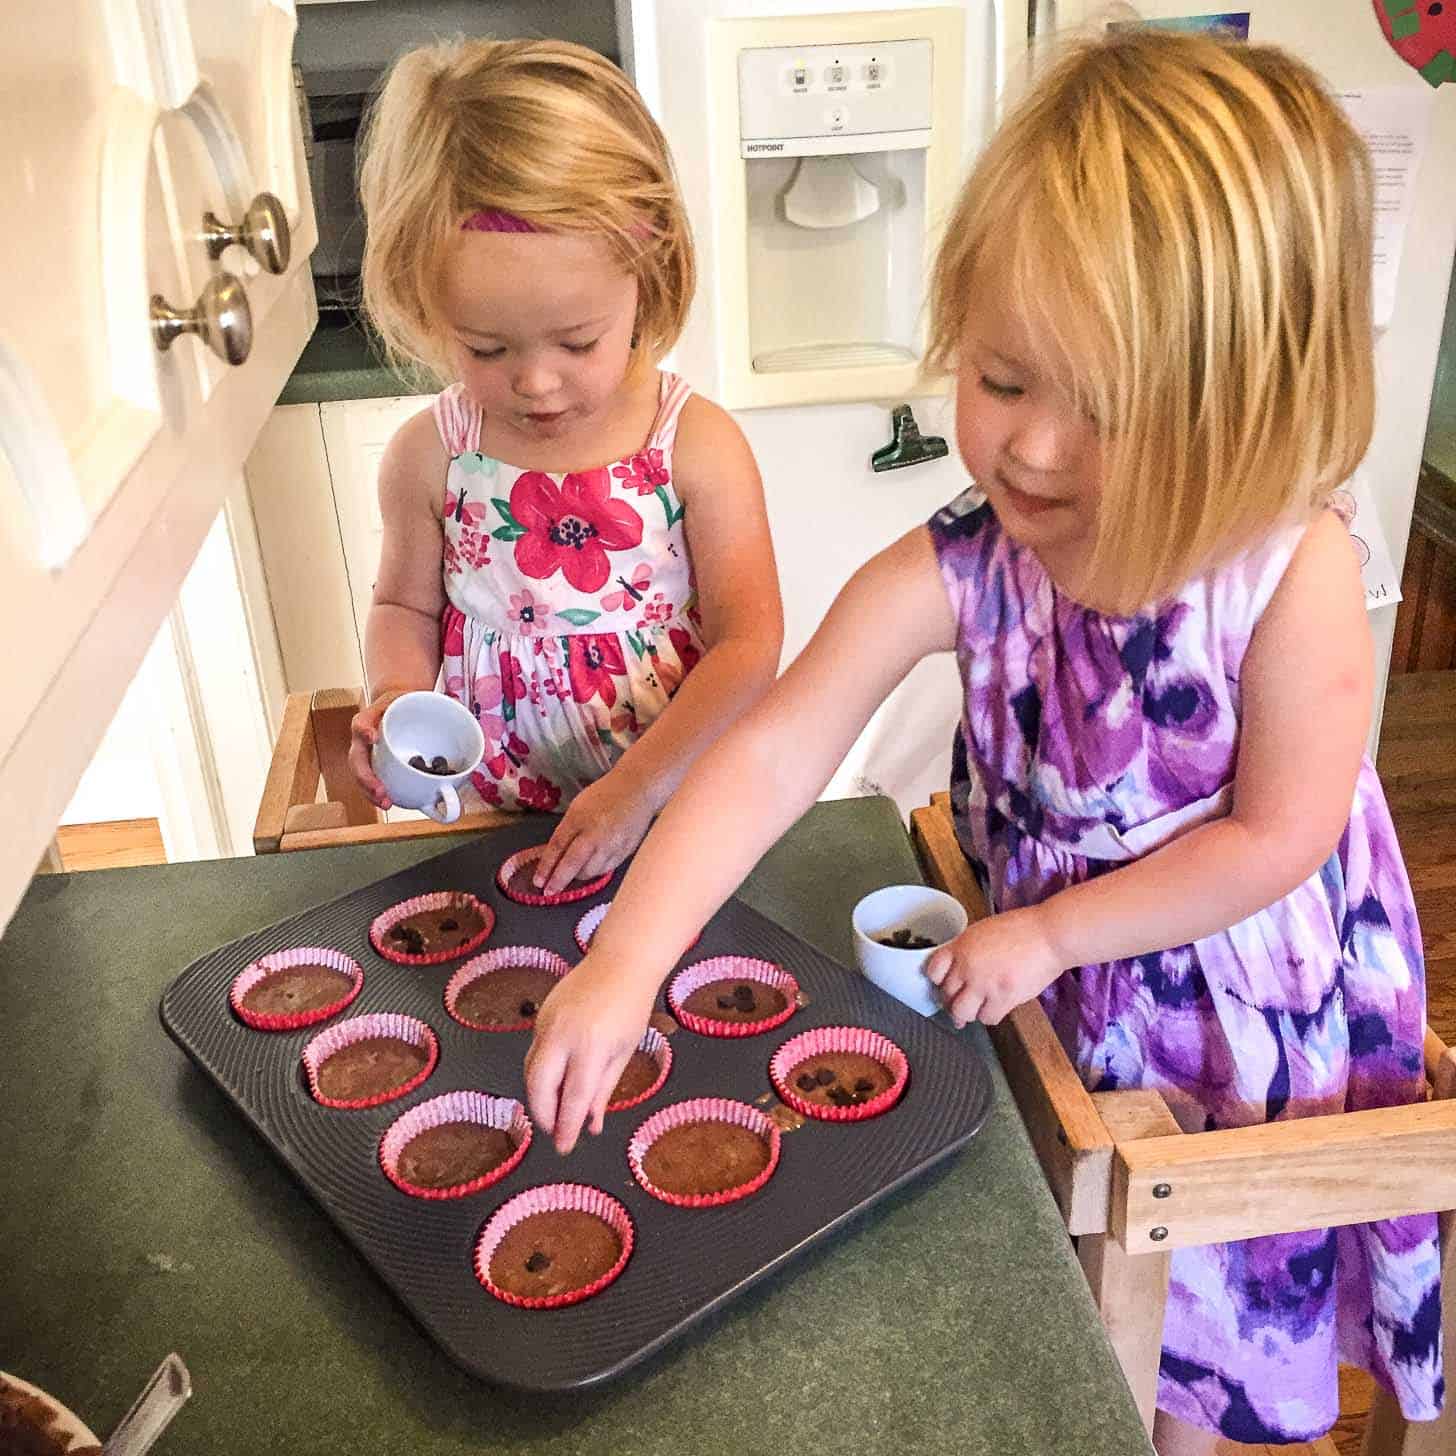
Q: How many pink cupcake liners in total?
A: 12